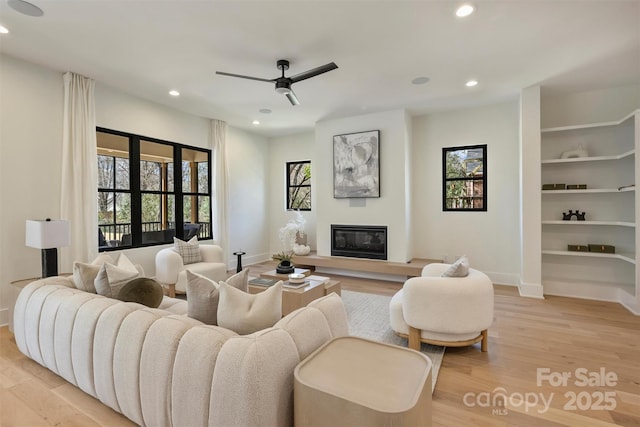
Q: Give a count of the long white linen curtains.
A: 2